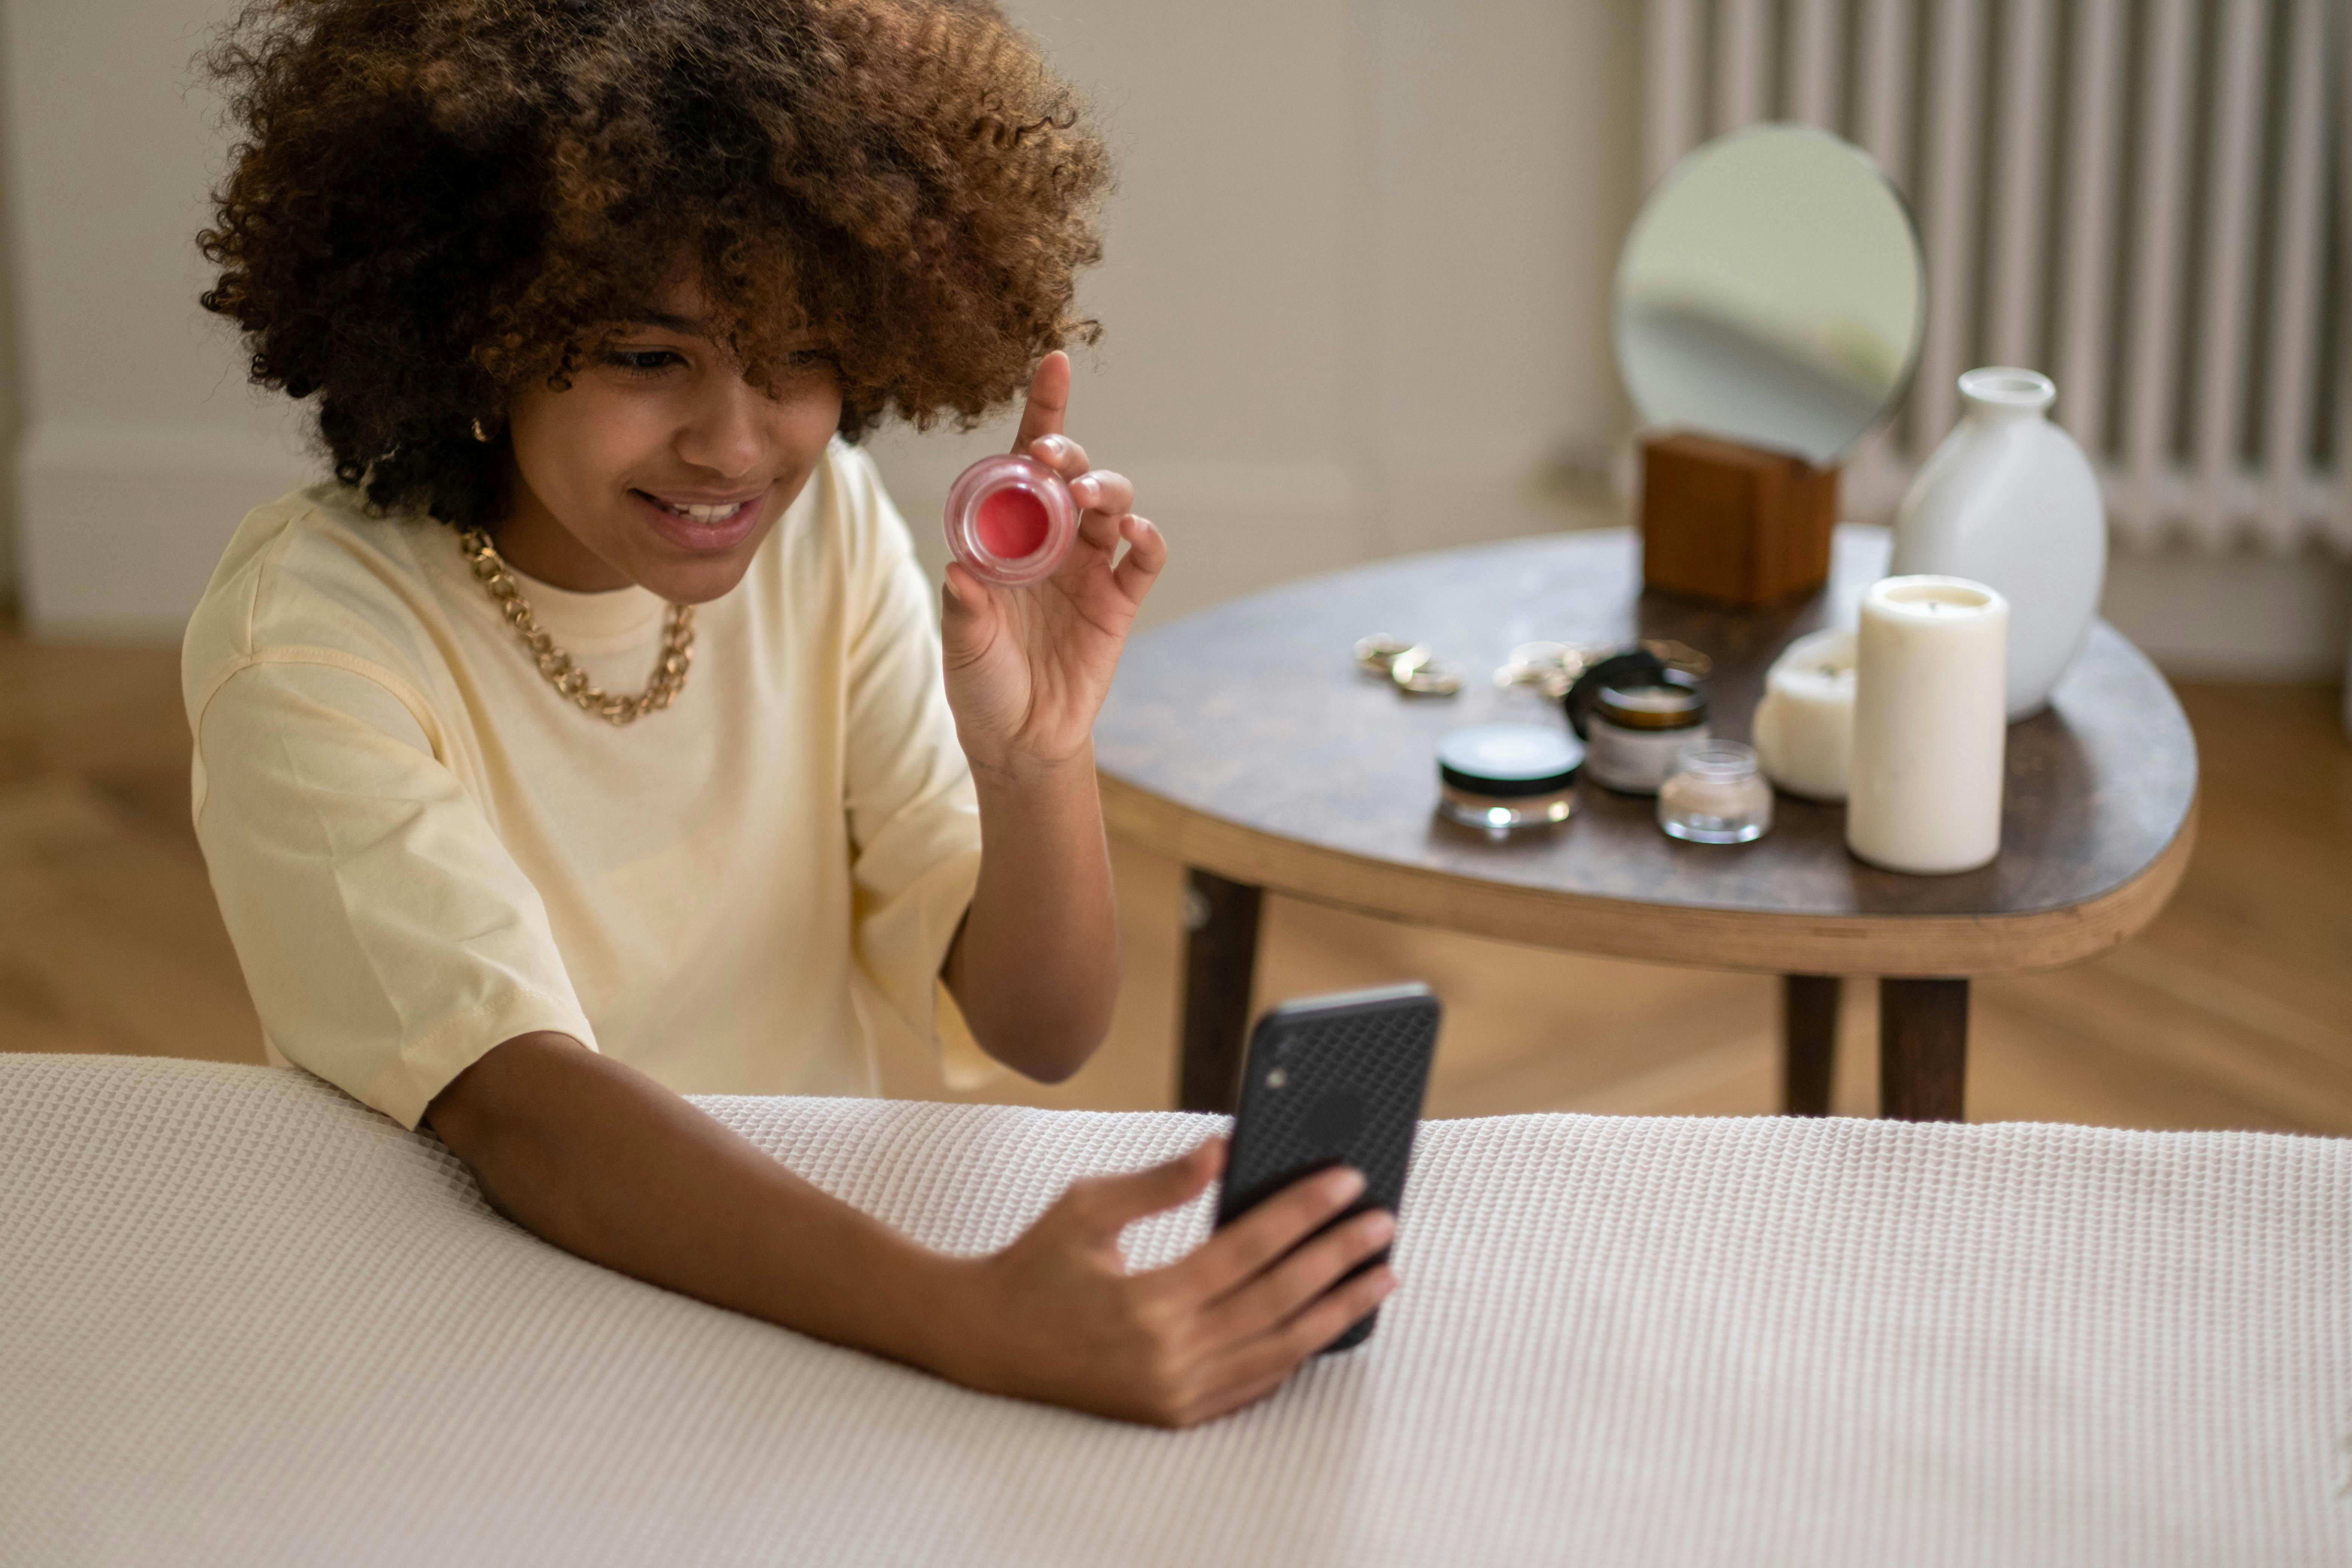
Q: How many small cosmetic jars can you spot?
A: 4